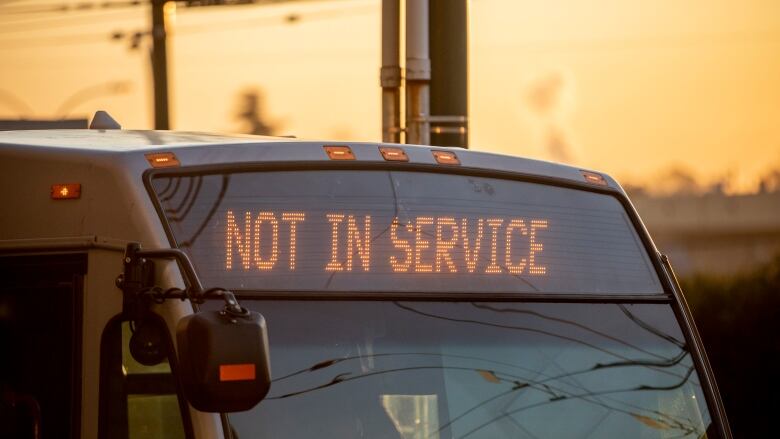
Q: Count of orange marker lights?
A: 6